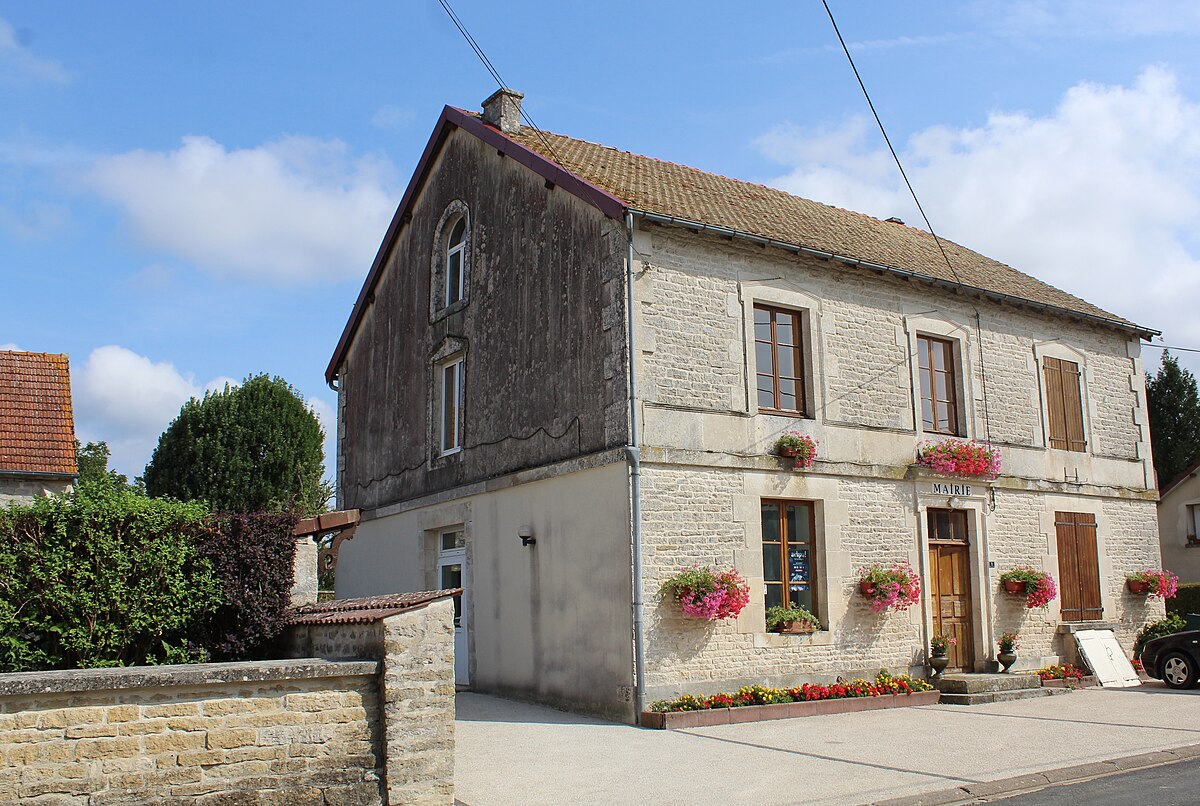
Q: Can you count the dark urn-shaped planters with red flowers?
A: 2